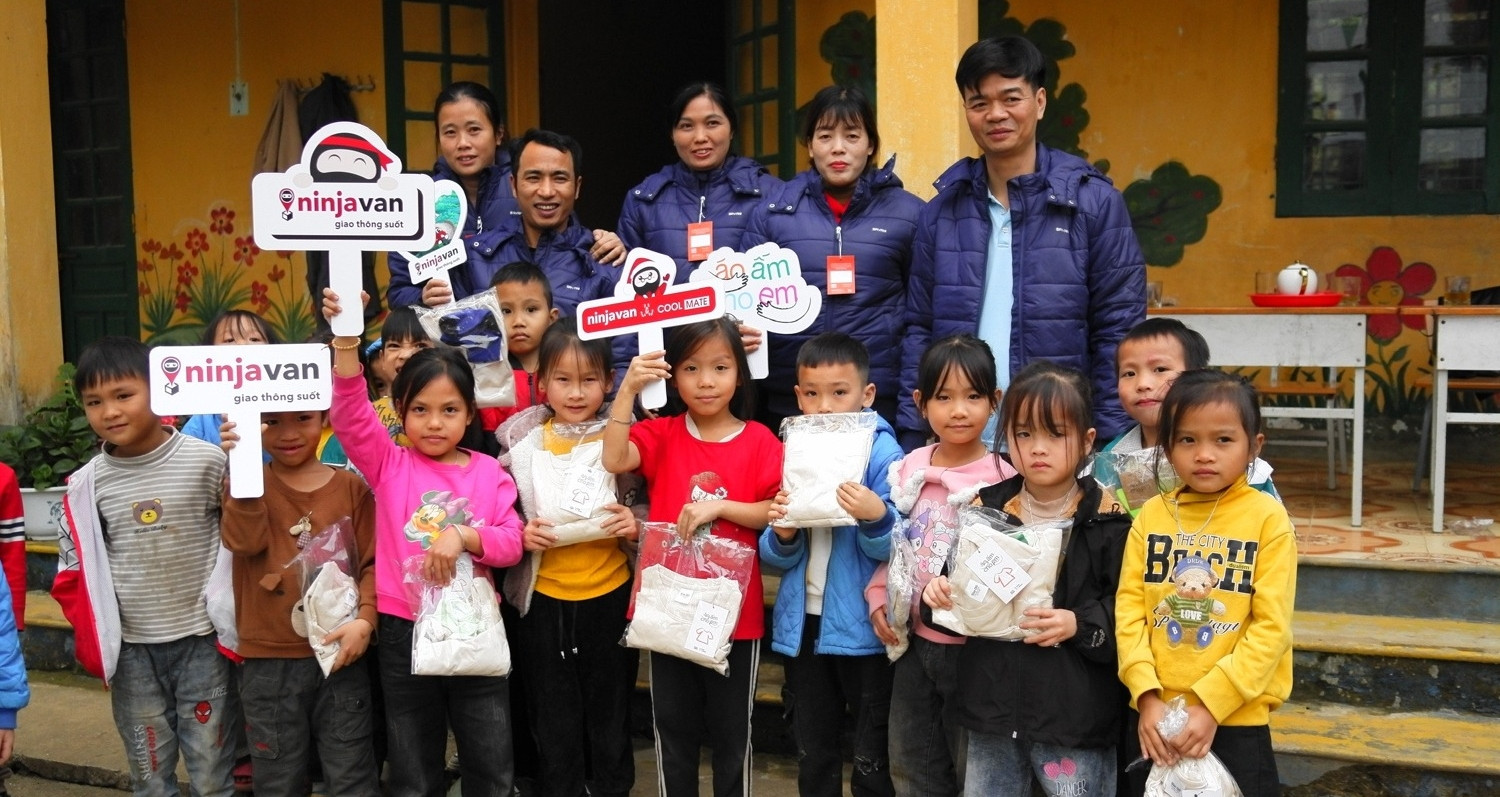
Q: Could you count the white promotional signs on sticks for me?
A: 5